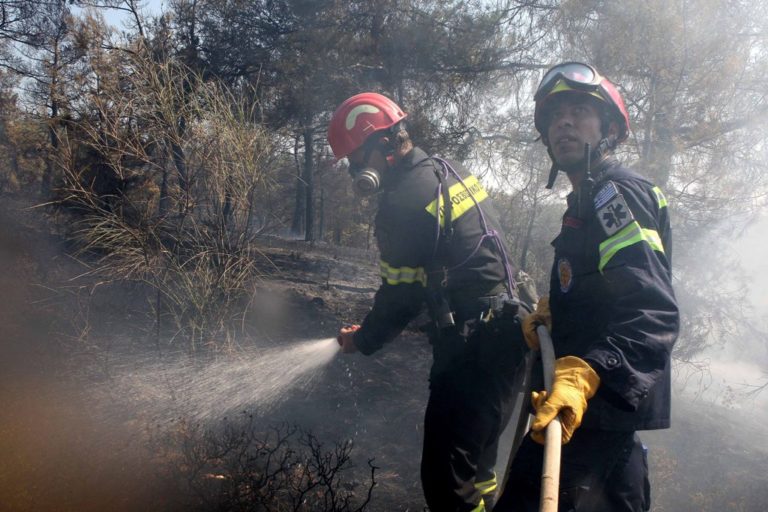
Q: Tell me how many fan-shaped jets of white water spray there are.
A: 1